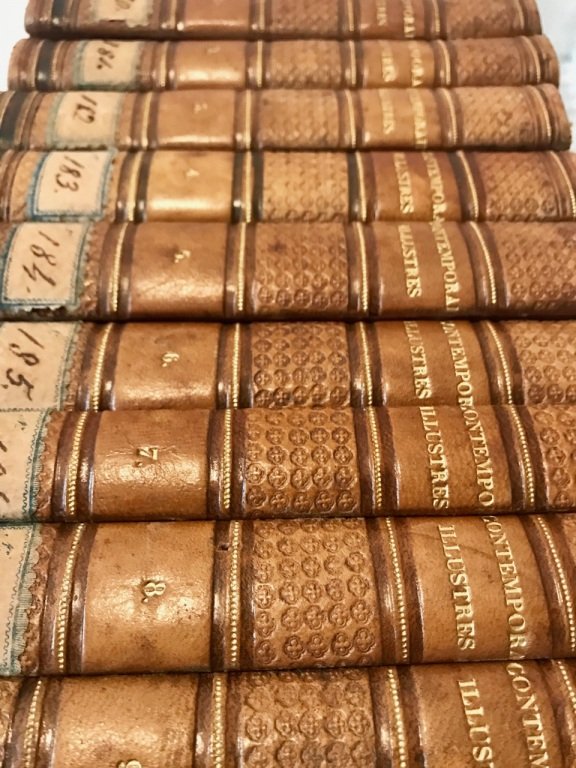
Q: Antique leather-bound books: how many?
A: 9